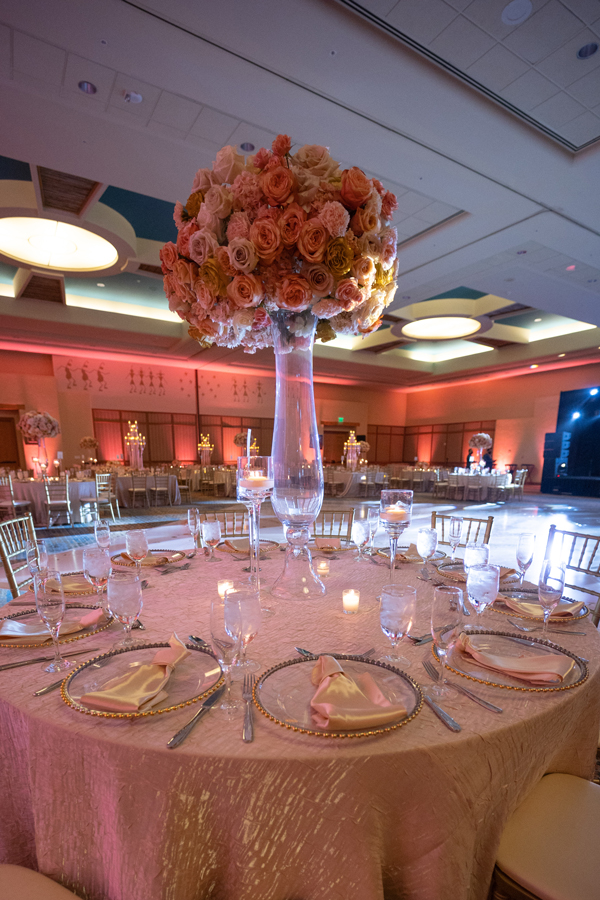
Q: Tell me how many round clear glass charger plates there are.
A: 11